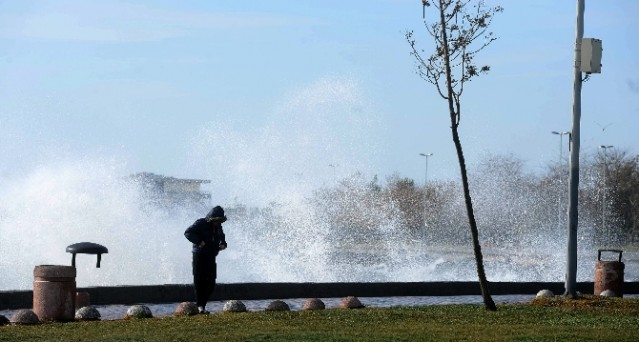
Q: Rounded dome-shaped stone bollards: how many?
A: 11